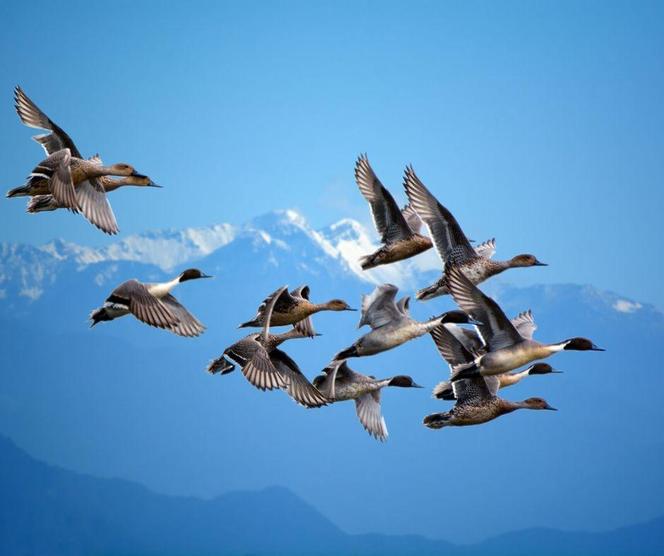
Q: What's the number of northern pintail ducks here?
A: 12